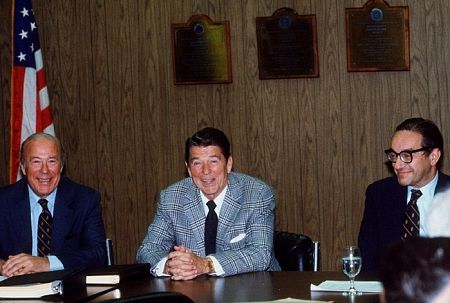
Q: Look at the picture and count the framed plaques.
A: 3